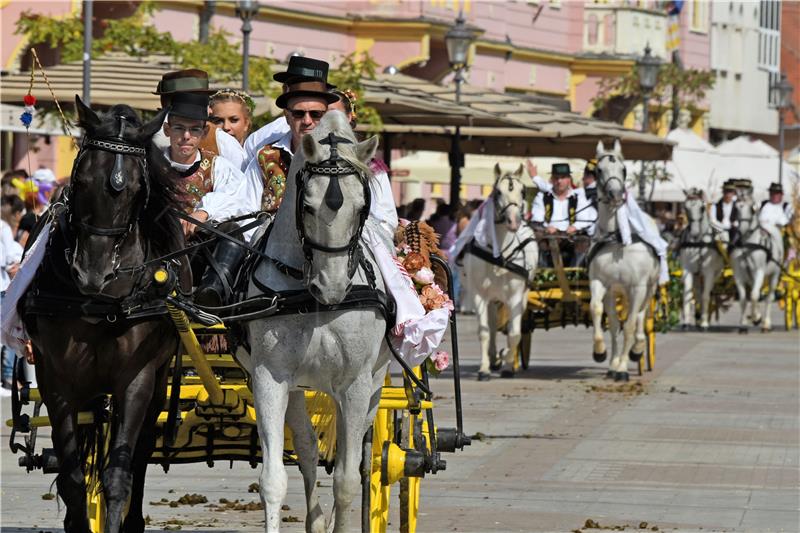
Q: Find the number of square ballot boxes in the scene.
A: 0